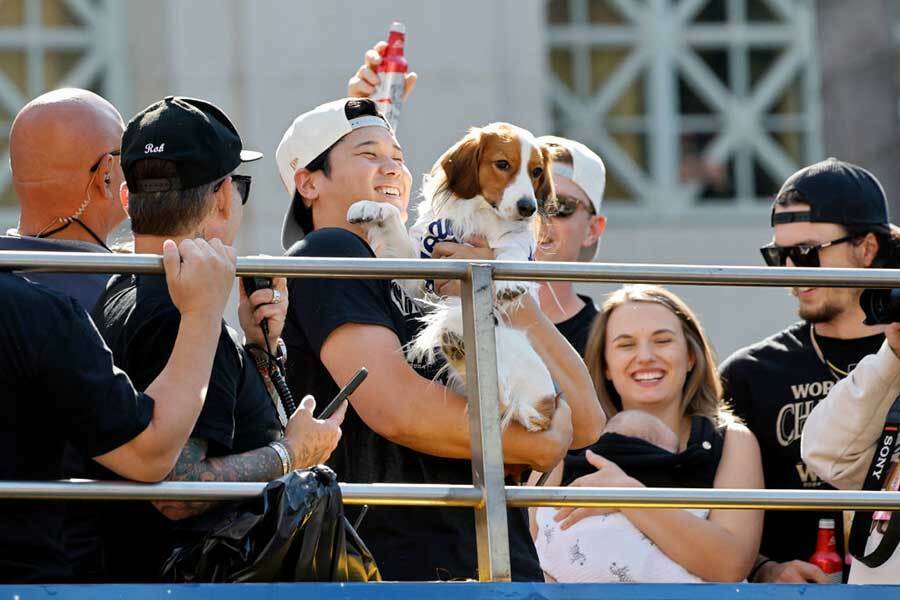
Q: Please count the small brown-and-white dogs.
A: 1